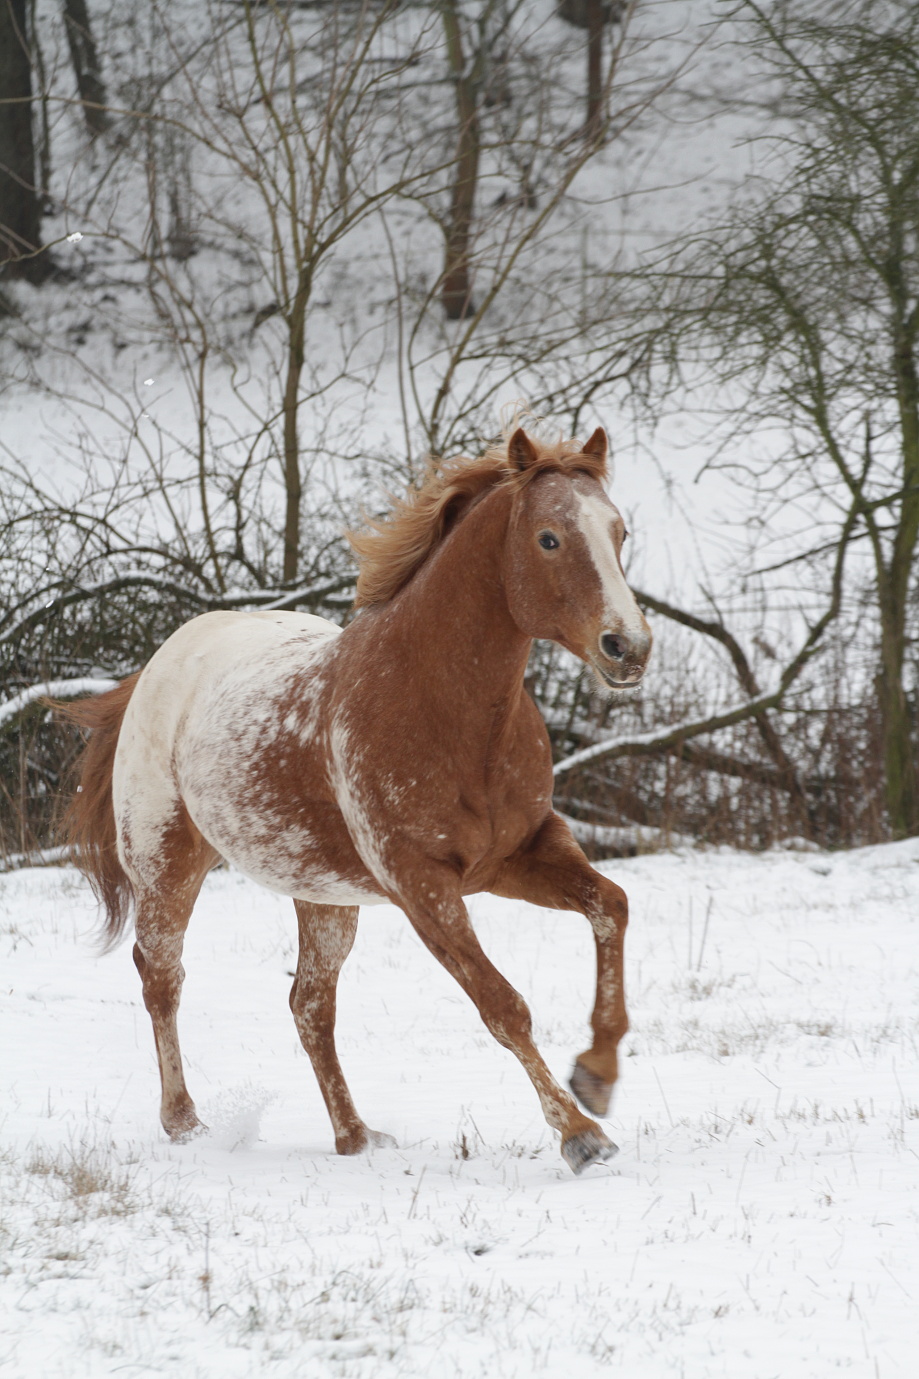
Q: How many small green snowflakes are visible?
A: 0